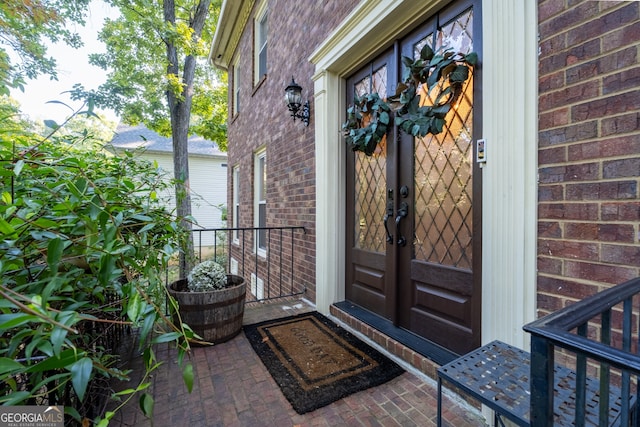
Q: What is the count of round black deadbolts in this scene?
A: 1